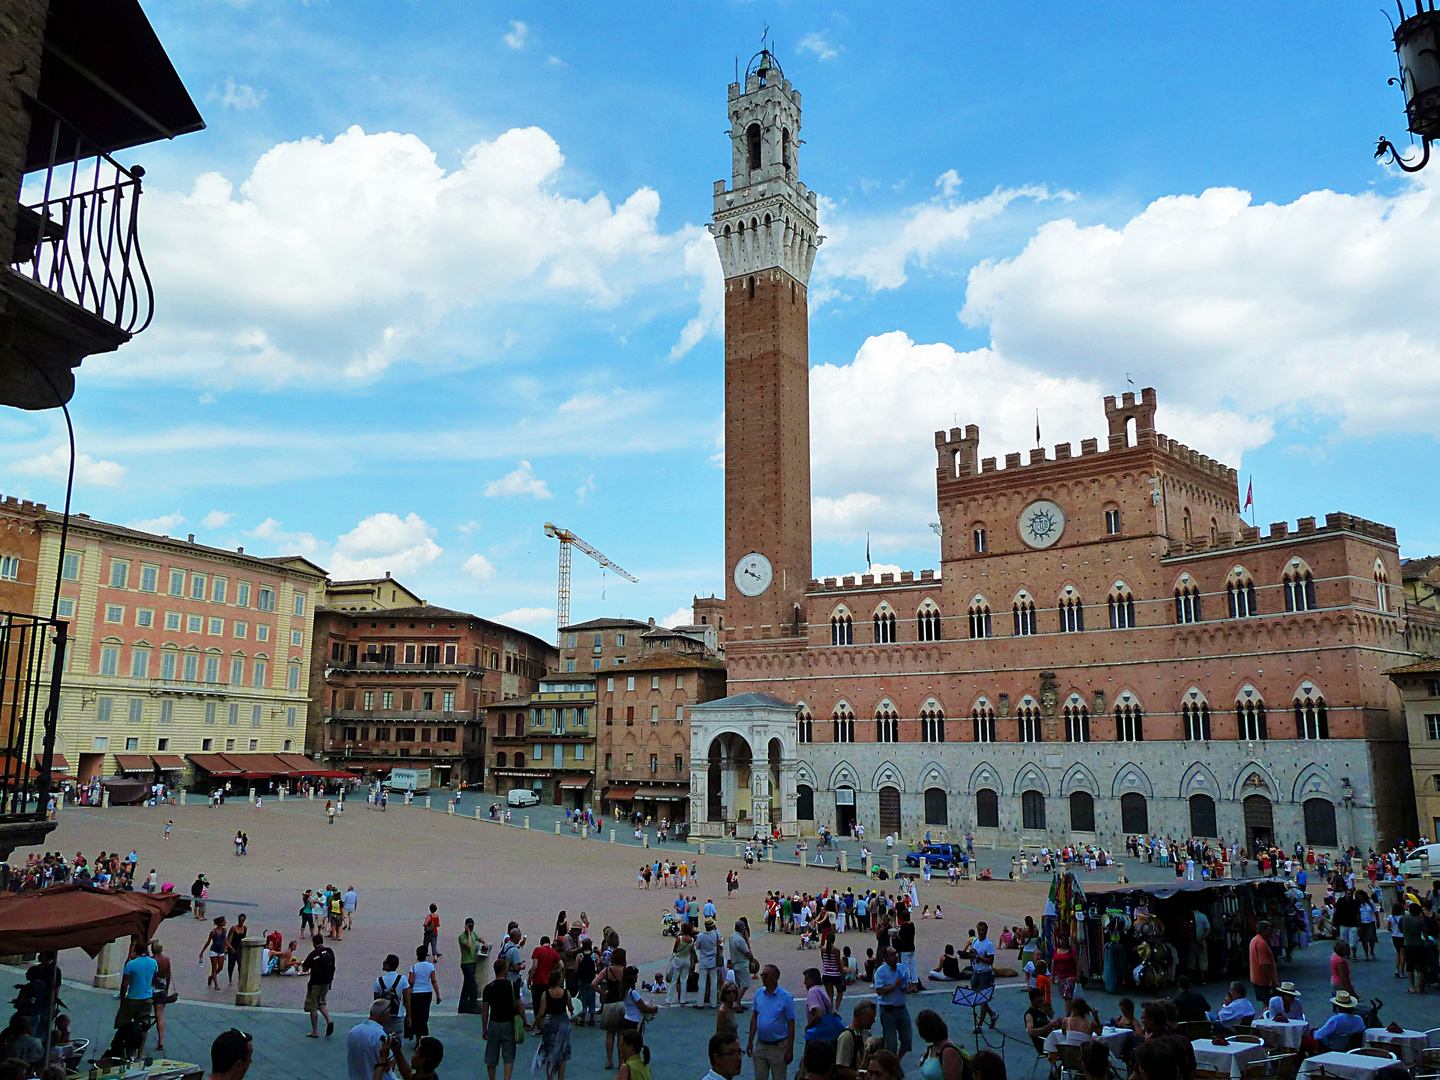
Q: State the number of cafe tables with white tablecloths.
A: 5